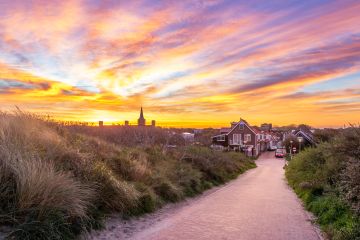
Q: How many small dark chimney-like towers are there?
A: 3